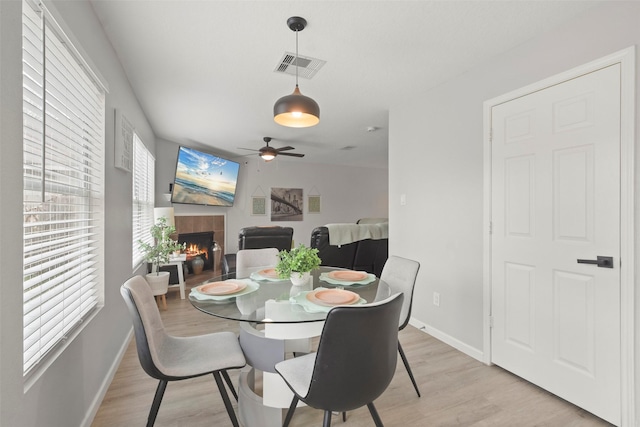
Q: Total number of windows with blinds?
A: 2